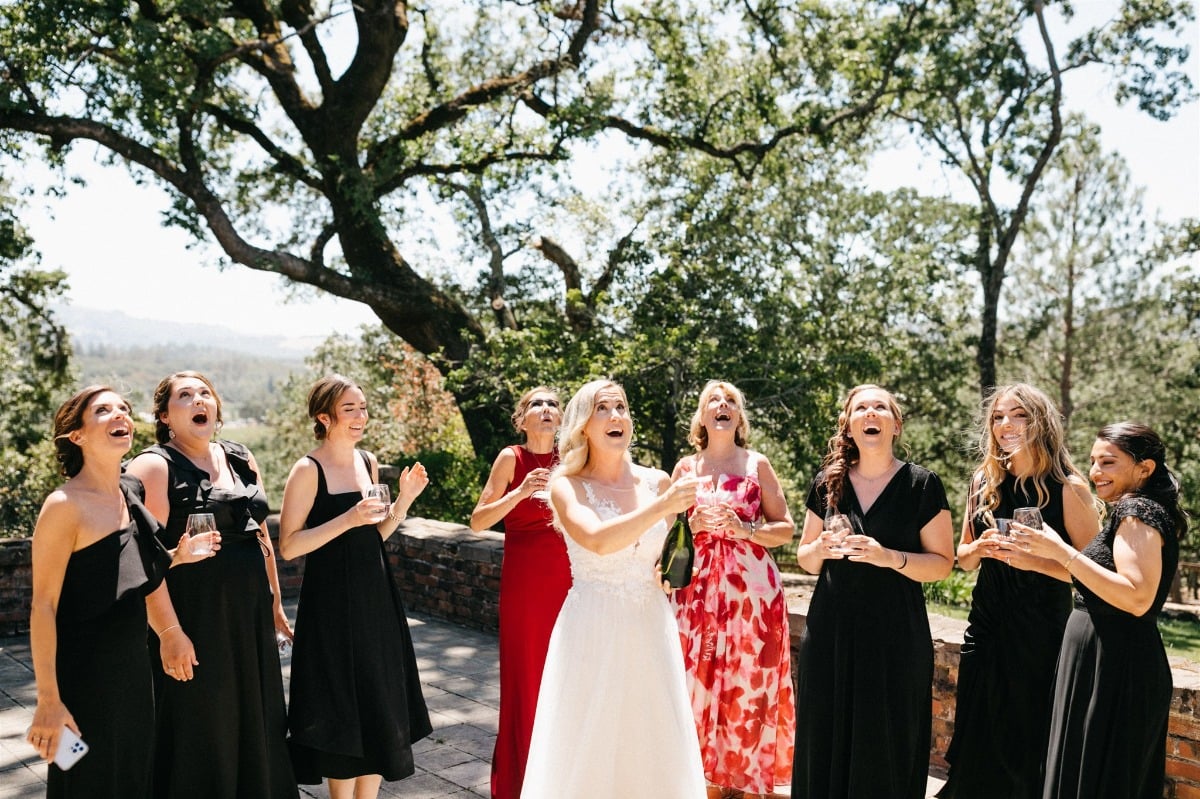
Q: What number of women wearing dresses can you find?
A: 9